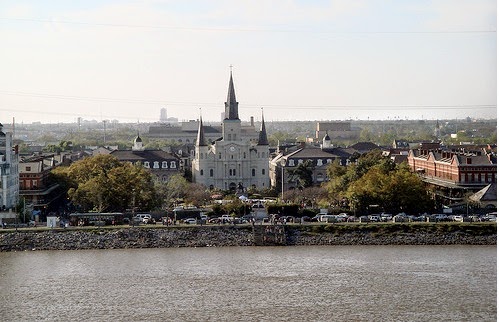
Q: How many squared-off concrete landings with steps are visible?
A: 1